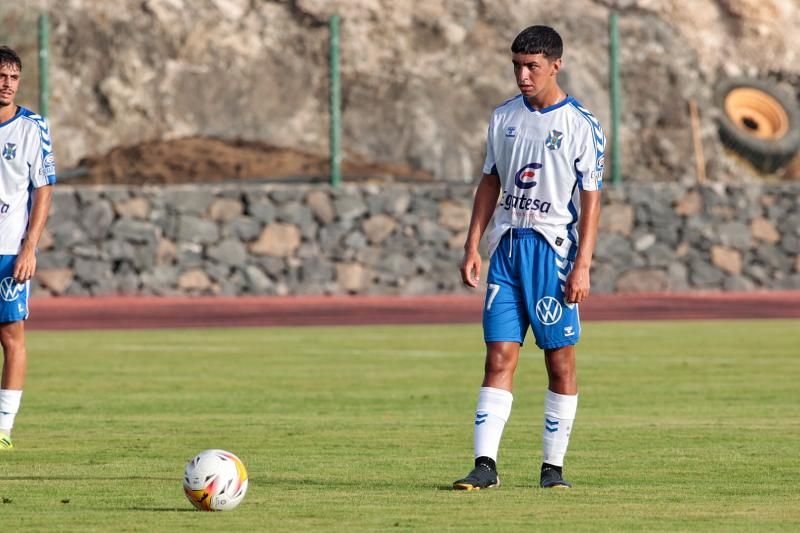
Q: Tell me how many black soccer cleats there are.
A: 2